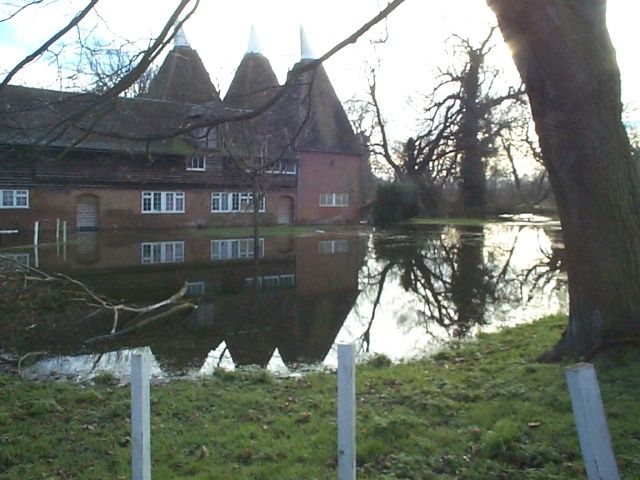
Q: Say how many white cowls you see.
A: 3